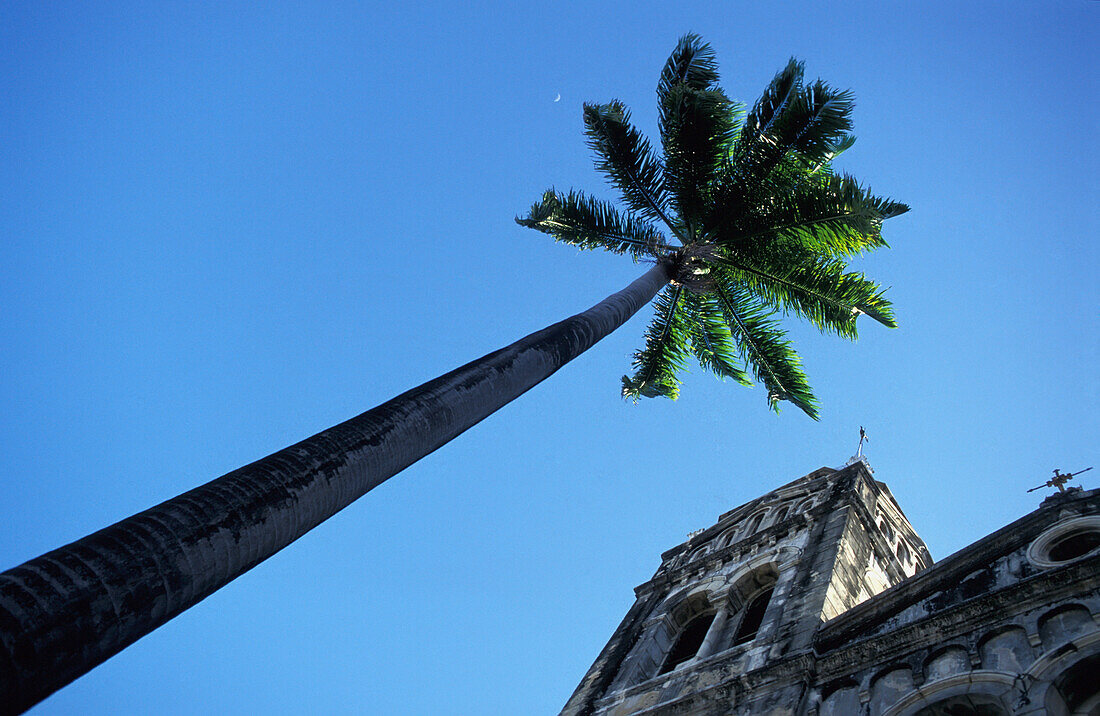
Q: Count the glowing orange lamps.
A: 0